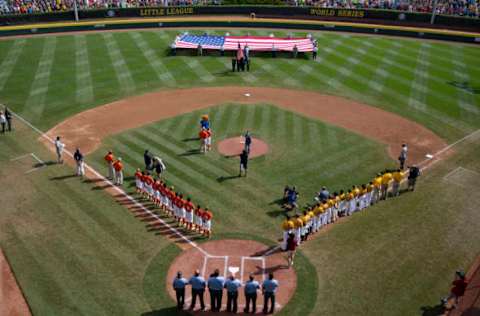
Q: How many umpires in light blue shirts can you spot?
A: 6